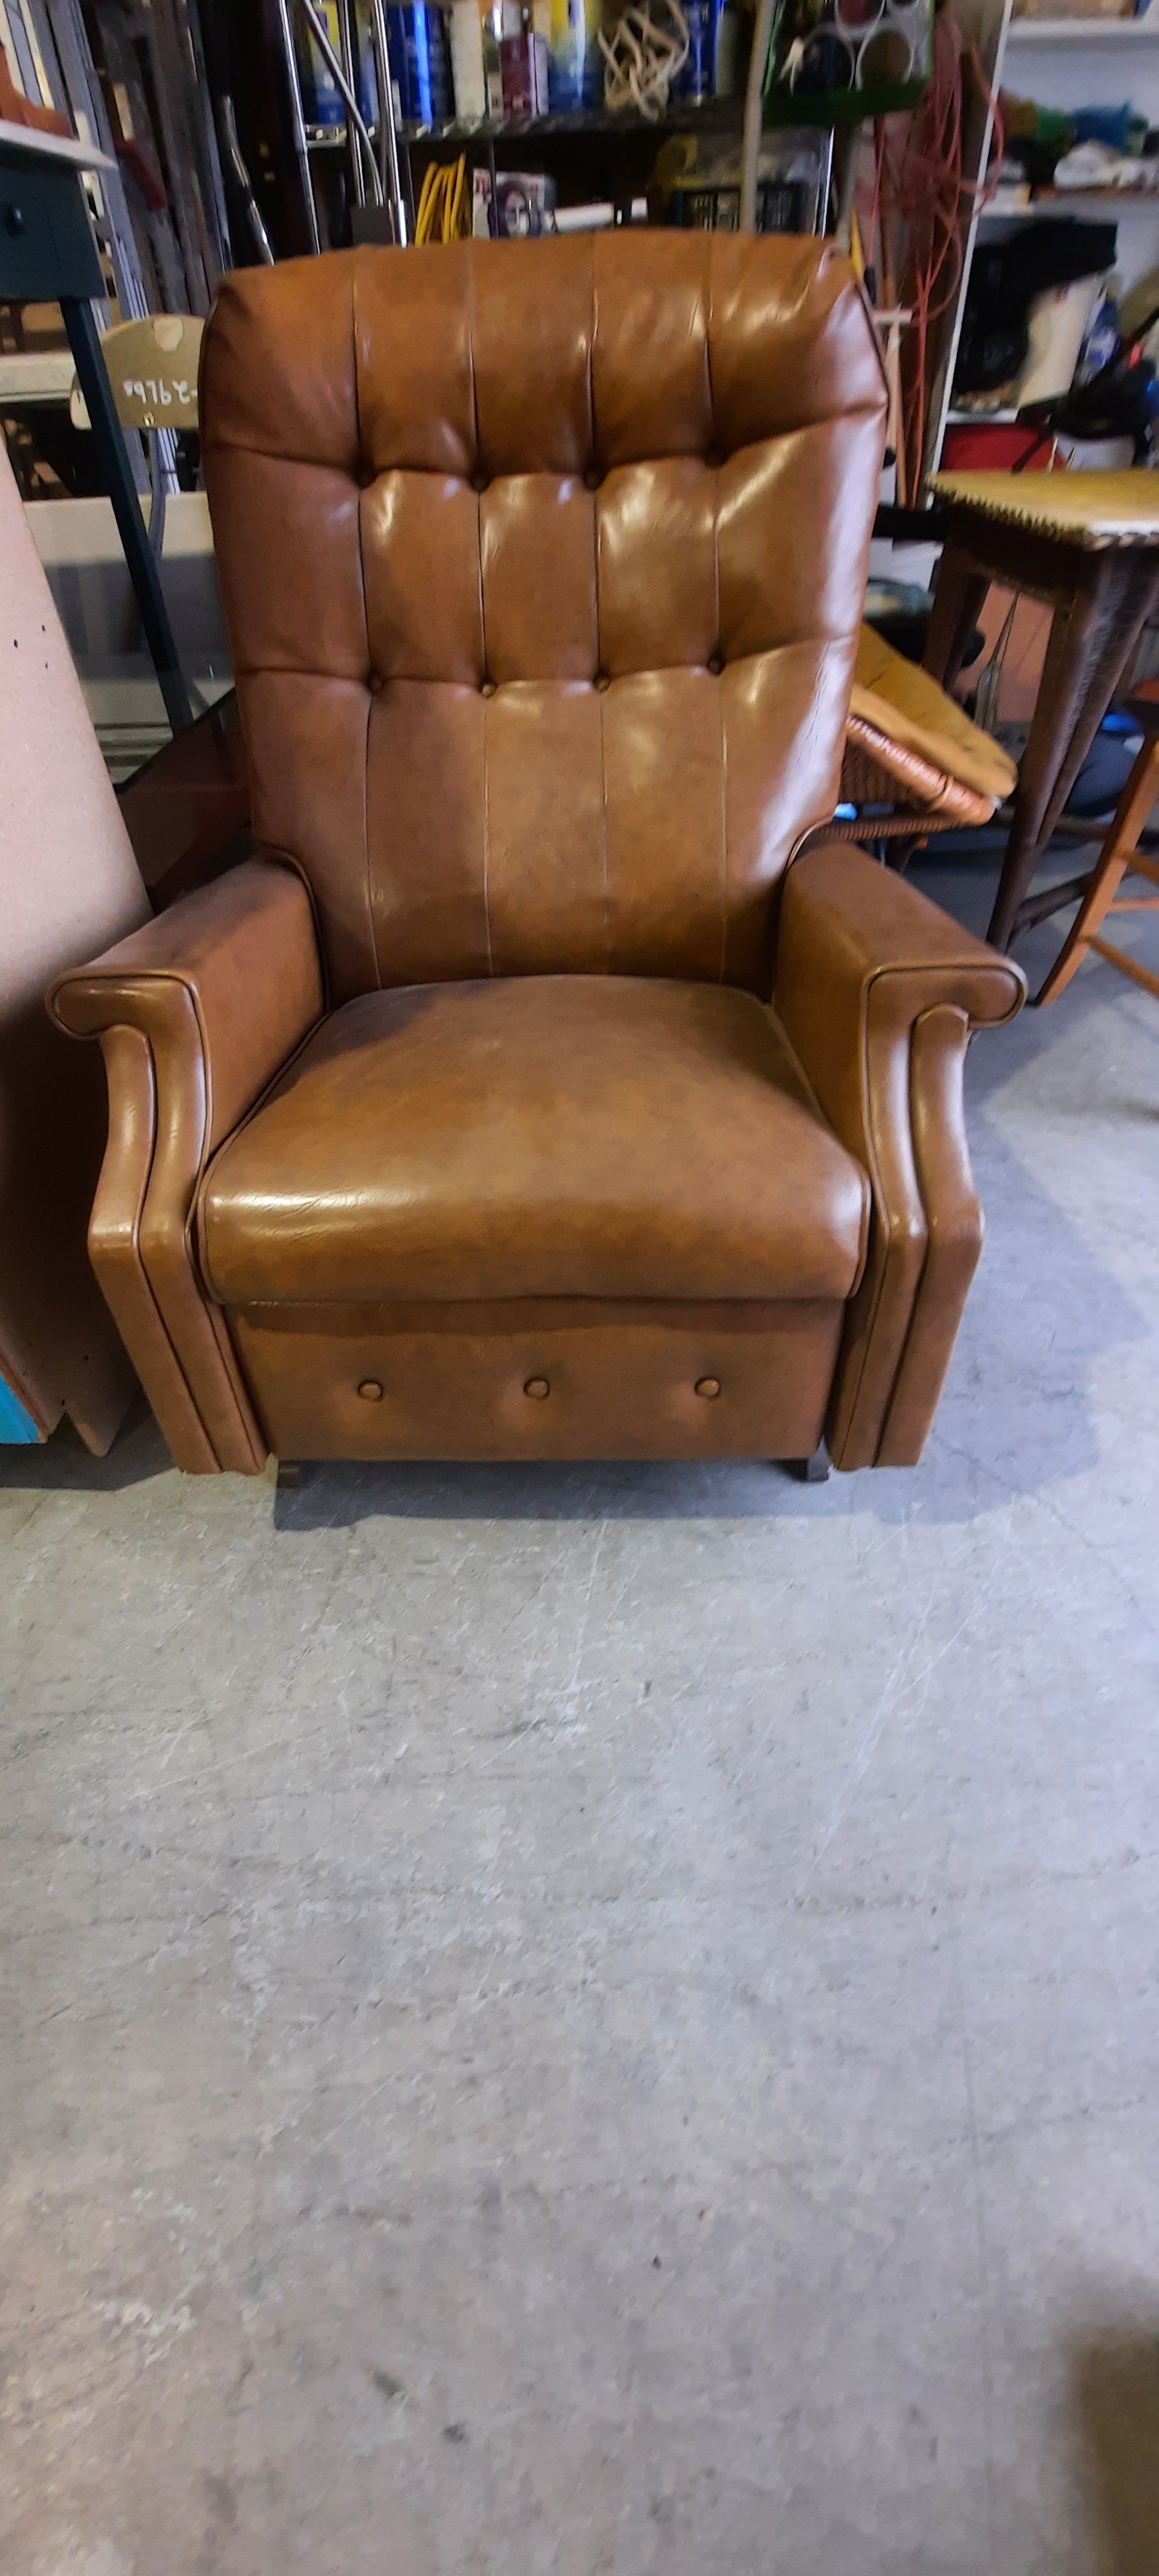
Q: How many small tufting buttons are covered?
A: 11